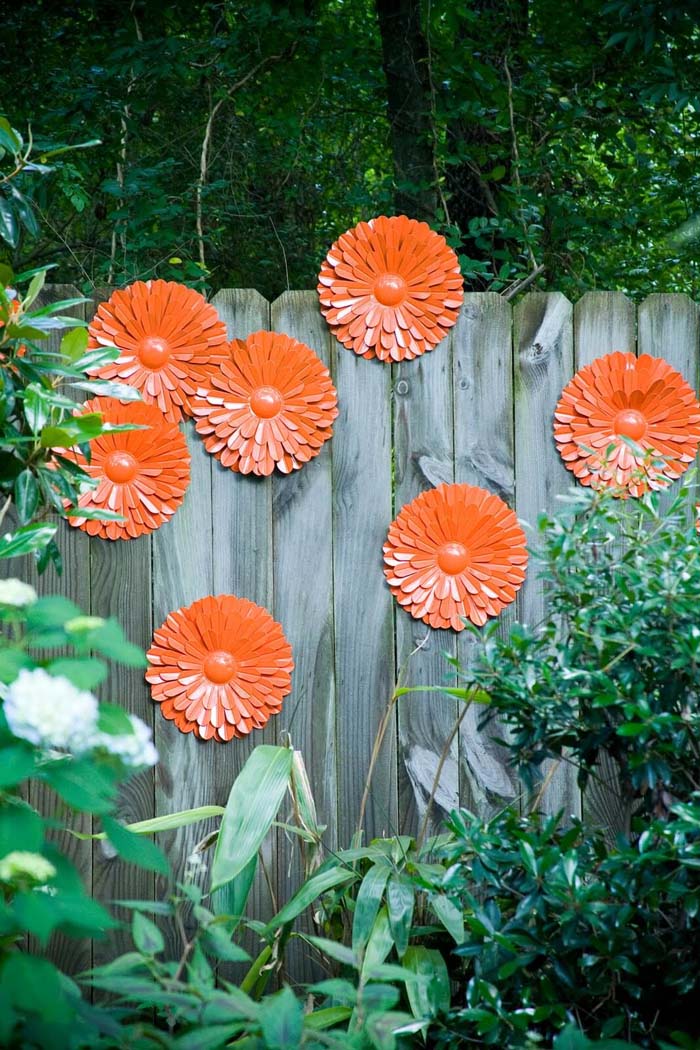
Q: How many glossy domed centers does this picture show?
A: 7